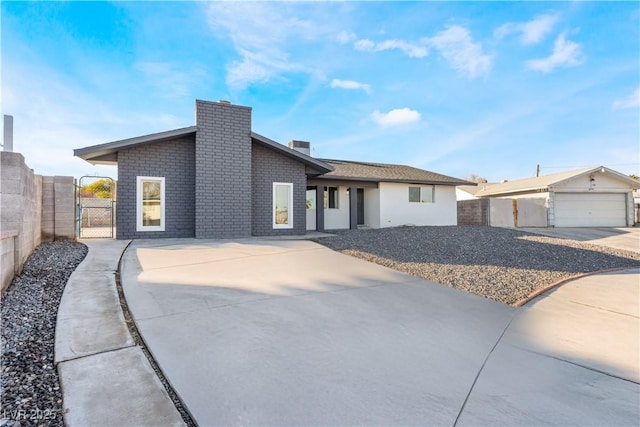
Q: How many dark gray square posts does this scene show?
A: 2